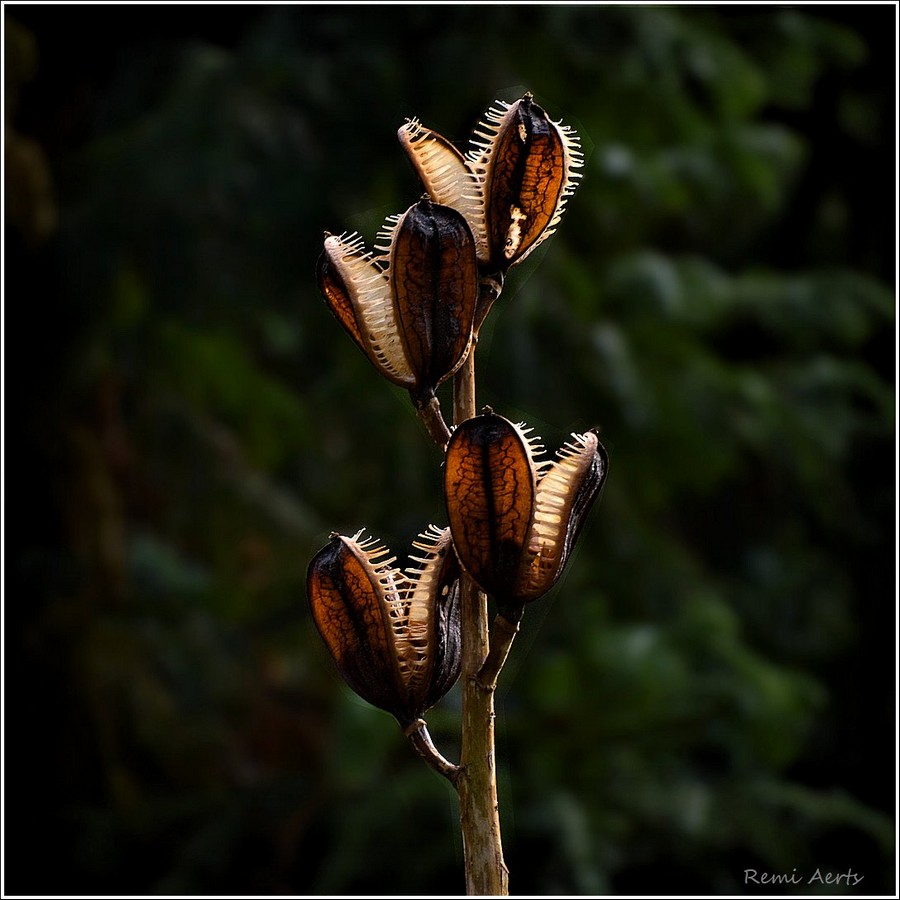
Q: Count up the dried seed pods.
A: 4